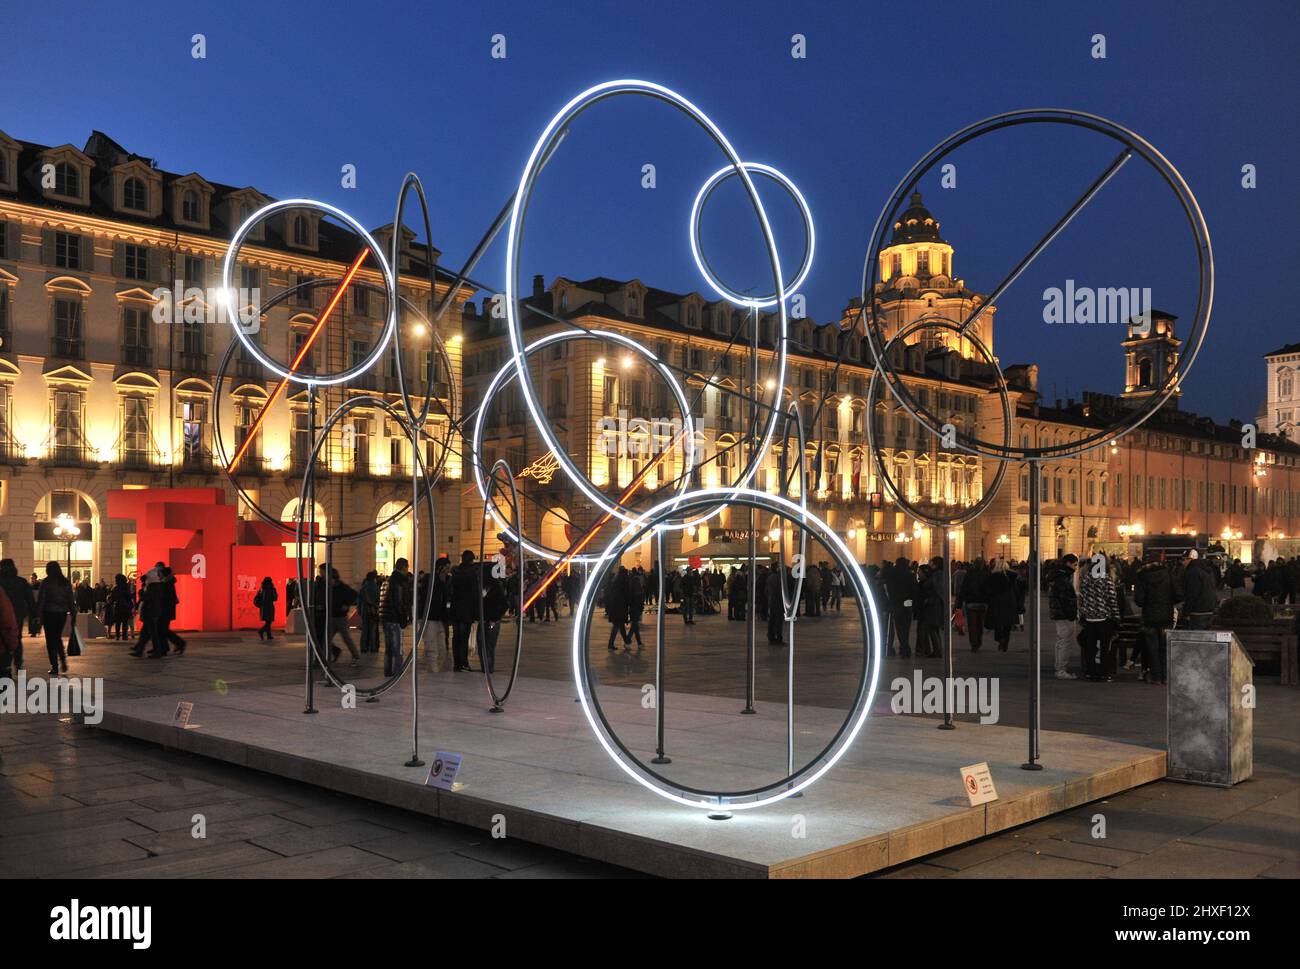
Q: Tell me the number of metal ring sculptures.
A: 12